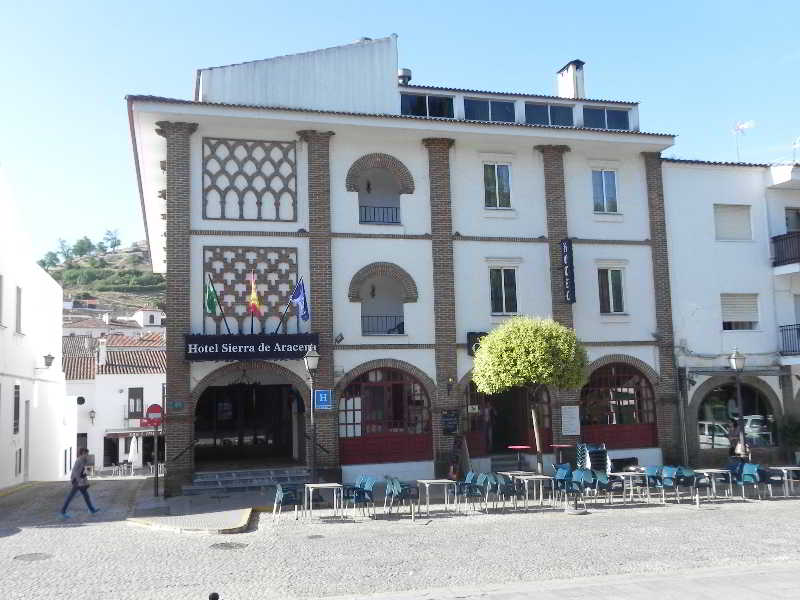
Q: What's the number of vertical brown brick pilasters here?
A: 5